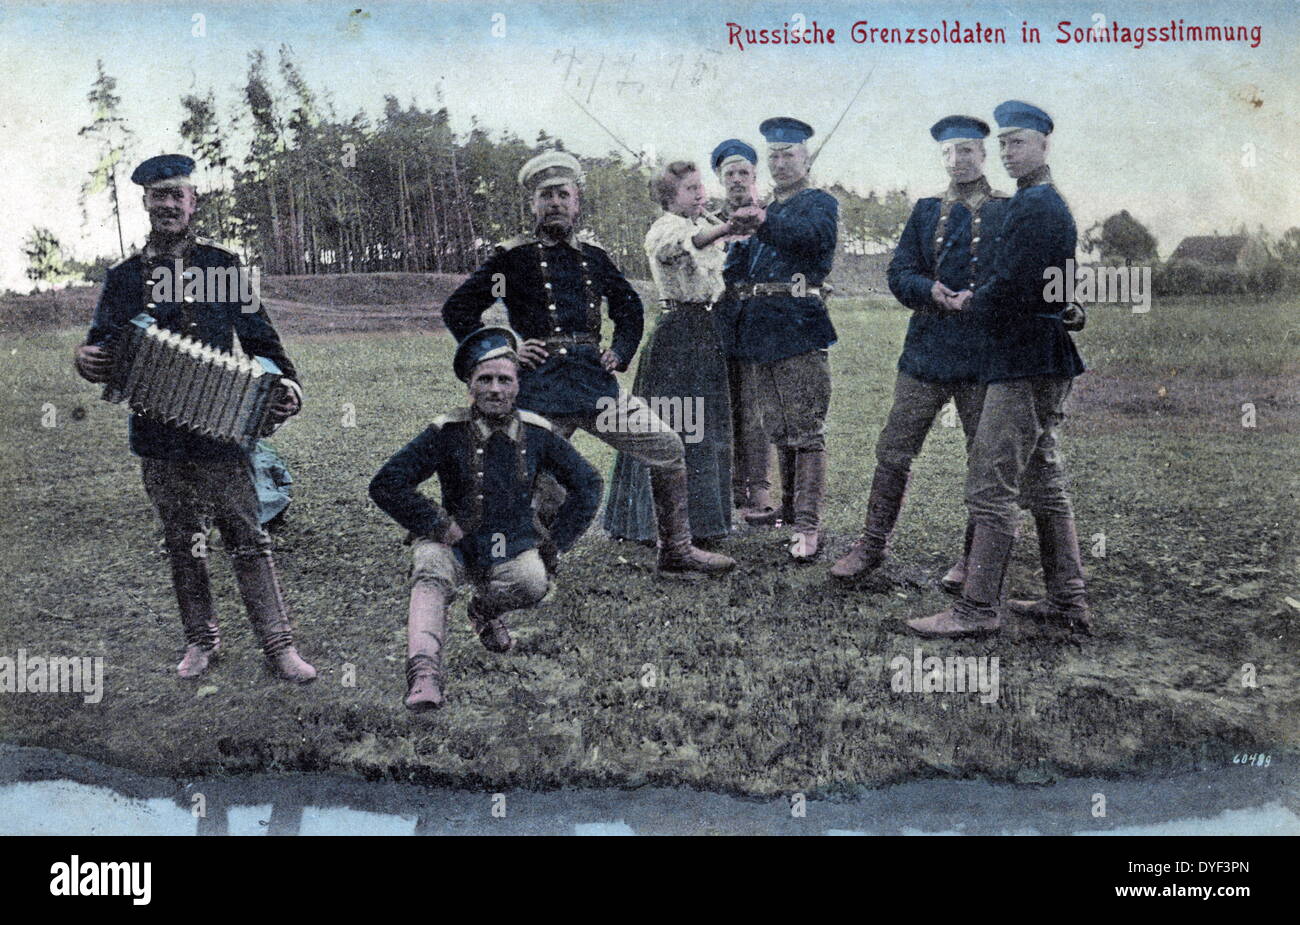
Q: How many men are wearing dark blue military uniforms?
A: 7